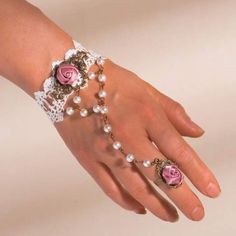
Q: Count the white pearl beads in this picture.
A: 13